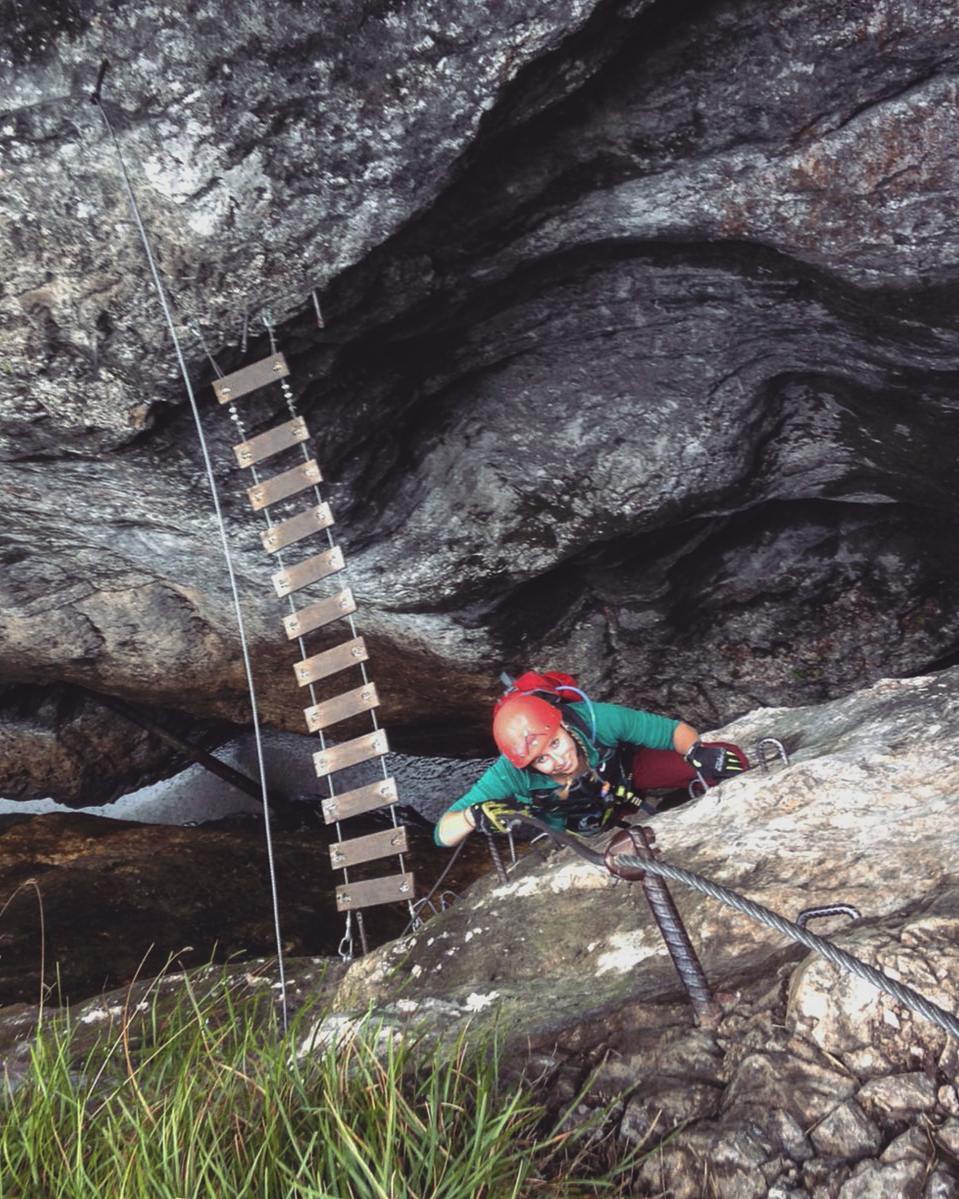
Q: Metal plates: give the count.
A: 12